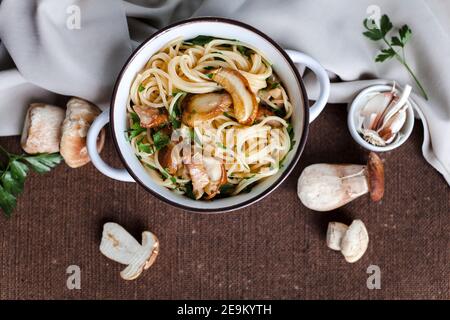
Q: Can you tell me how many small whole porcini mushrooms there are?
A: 1